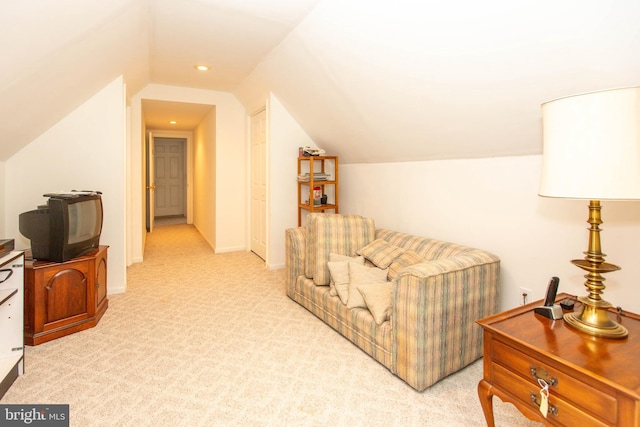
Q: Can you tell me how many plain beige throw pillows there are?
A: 4